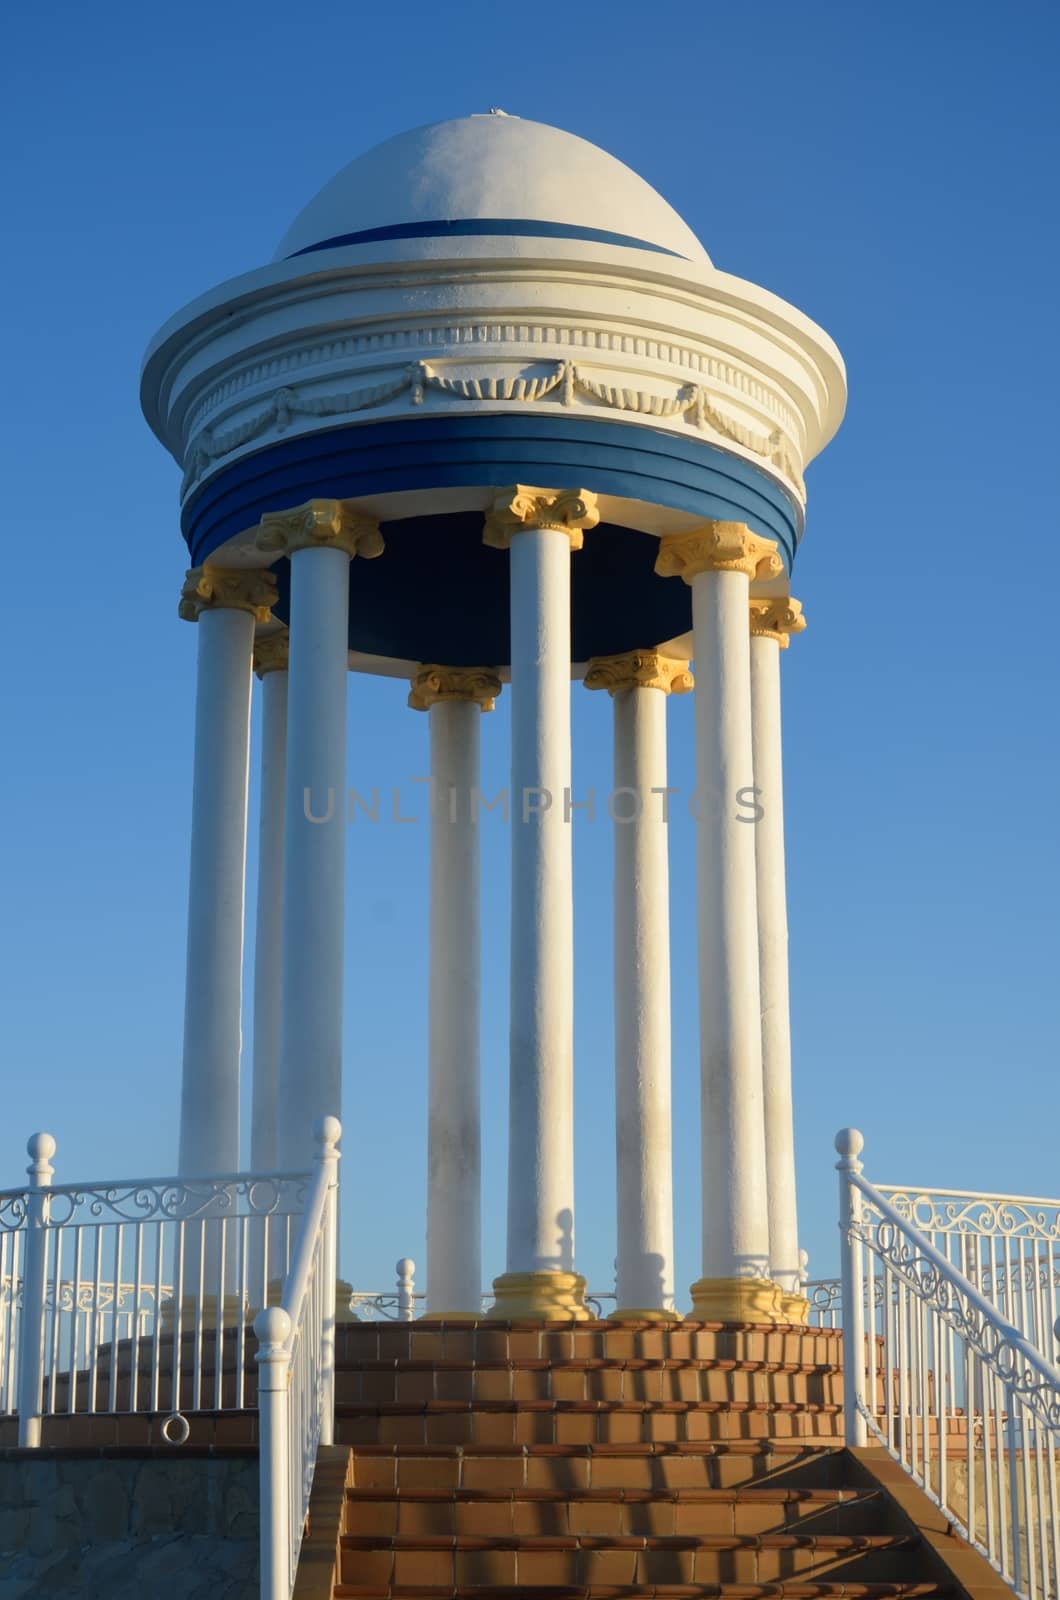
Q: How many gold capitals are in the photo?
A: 8